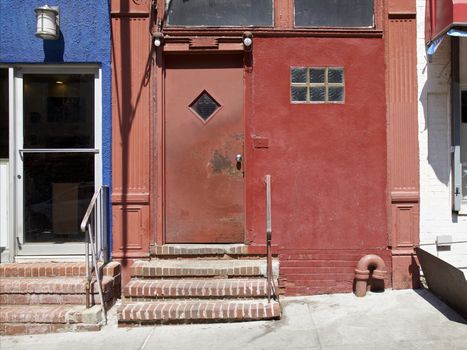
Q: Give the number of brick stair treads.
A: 7